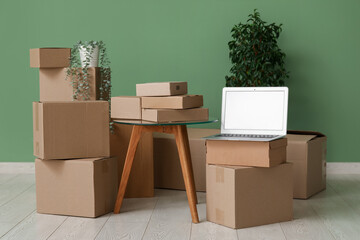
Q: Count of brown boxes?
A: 13